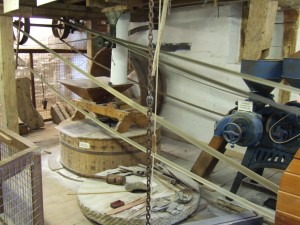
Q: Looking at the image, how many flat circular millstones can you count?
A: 1